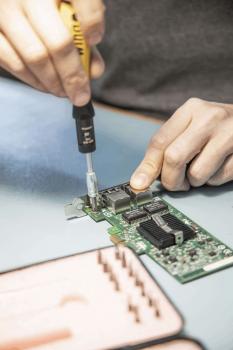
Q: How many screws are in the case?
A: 13